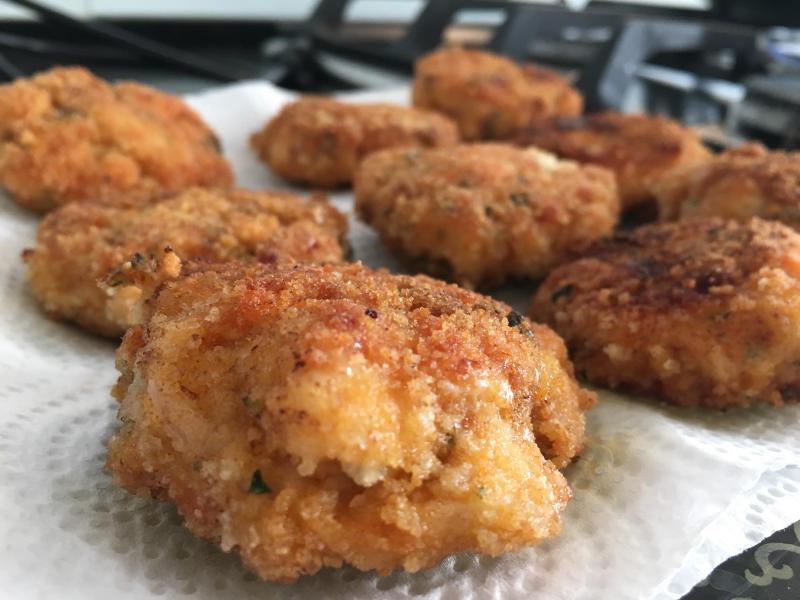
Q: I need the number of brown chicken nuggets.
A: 9